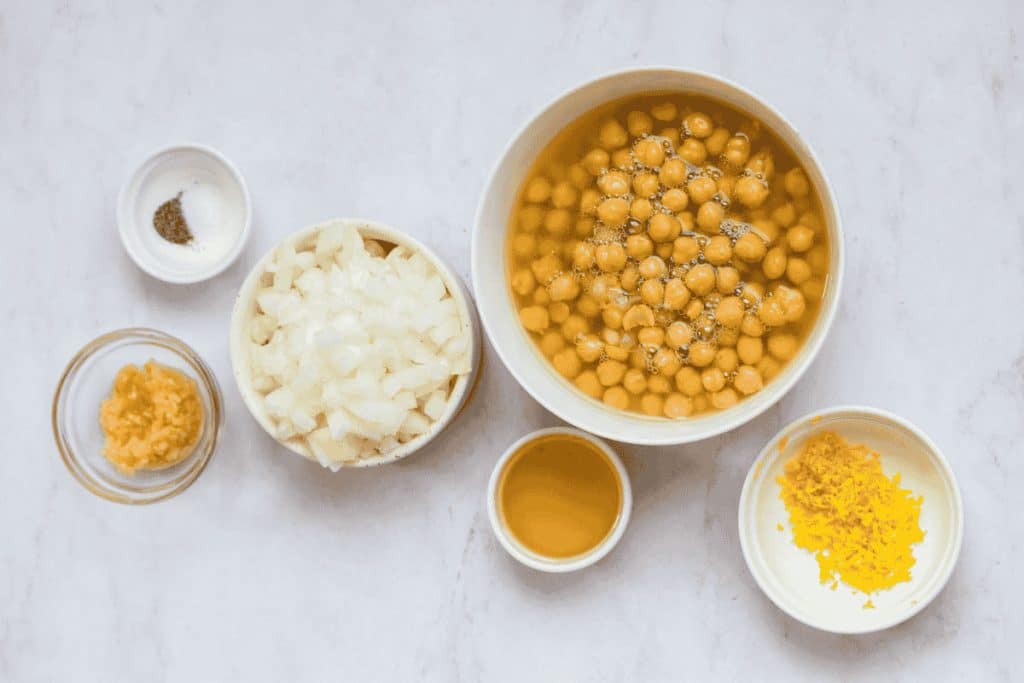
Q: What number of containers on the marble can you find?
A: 6